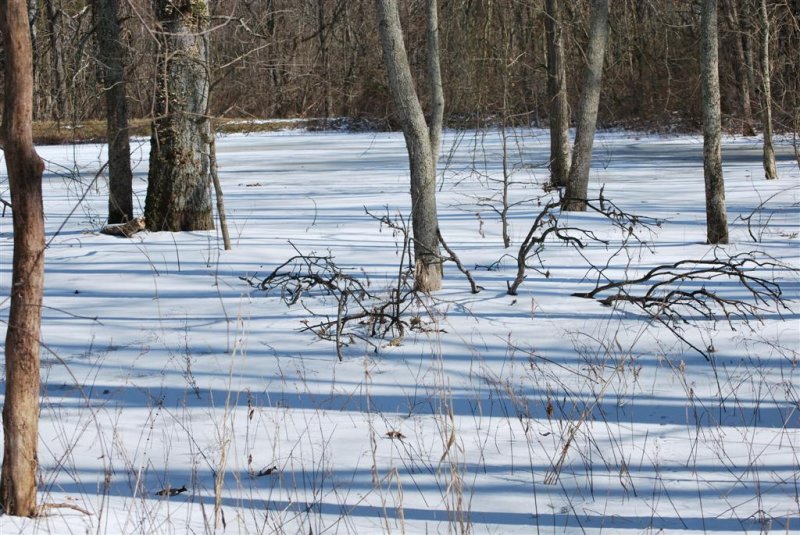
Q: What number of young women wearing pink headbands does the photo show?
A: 0